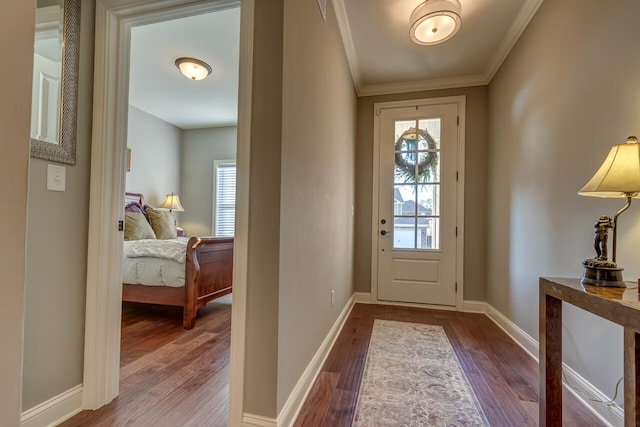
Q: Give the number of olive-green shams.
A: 2